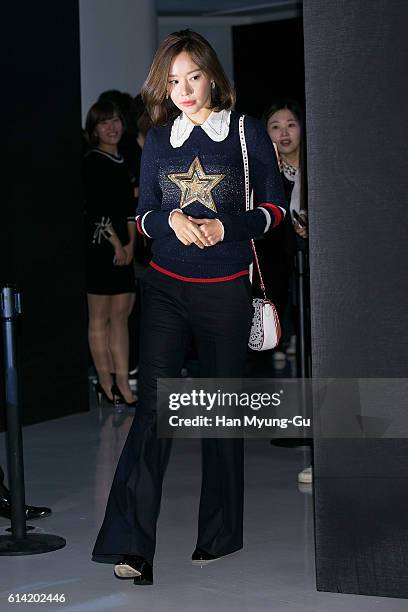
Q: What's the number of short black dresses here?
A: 1